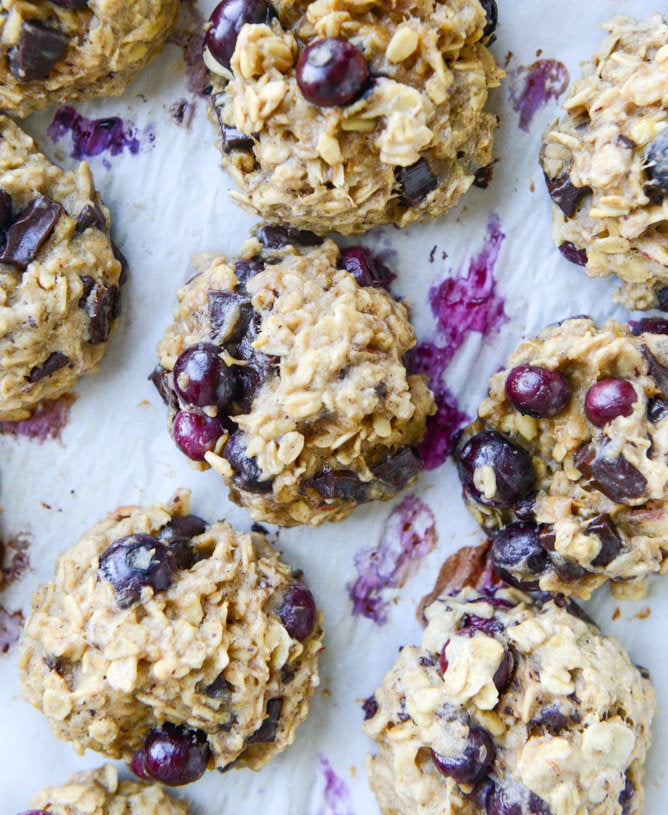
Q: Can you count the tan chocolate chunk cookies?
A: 9